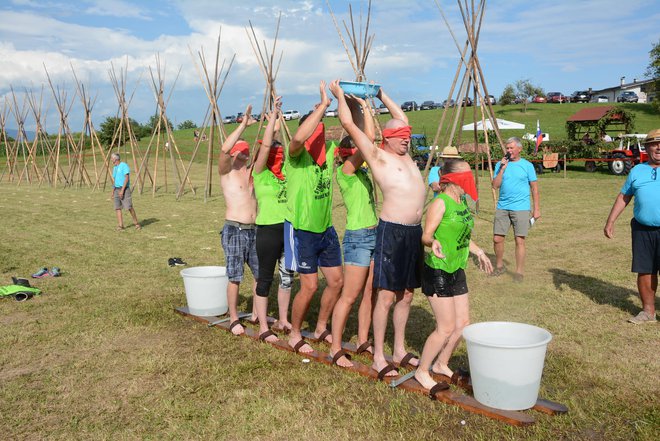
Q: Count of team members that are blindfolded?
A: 6